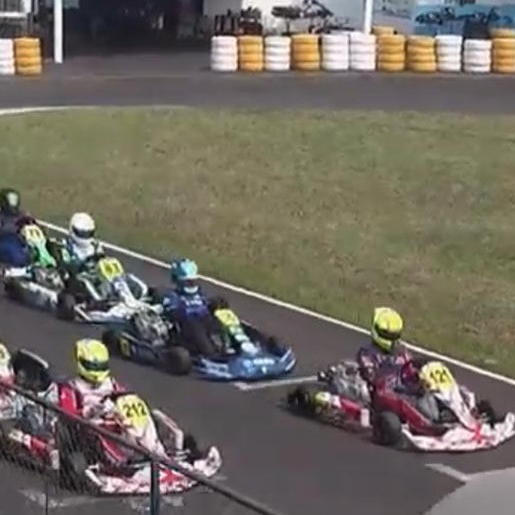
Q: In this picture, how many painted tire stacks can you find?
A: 13